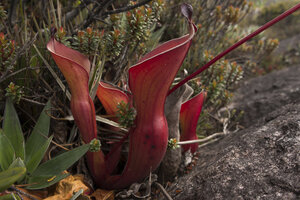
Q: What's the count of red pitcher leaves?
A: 4